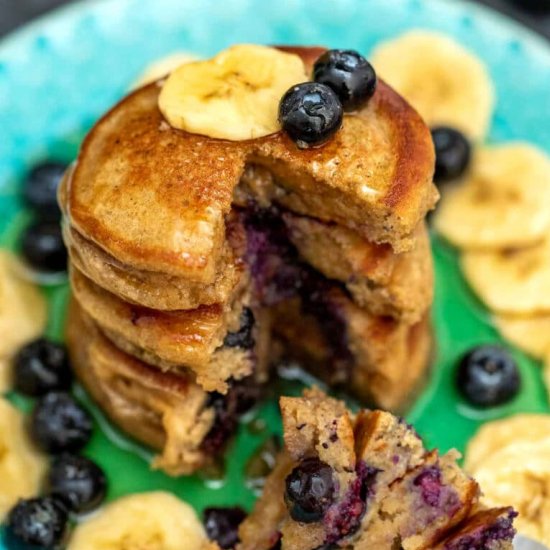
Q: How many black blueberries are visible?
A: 12